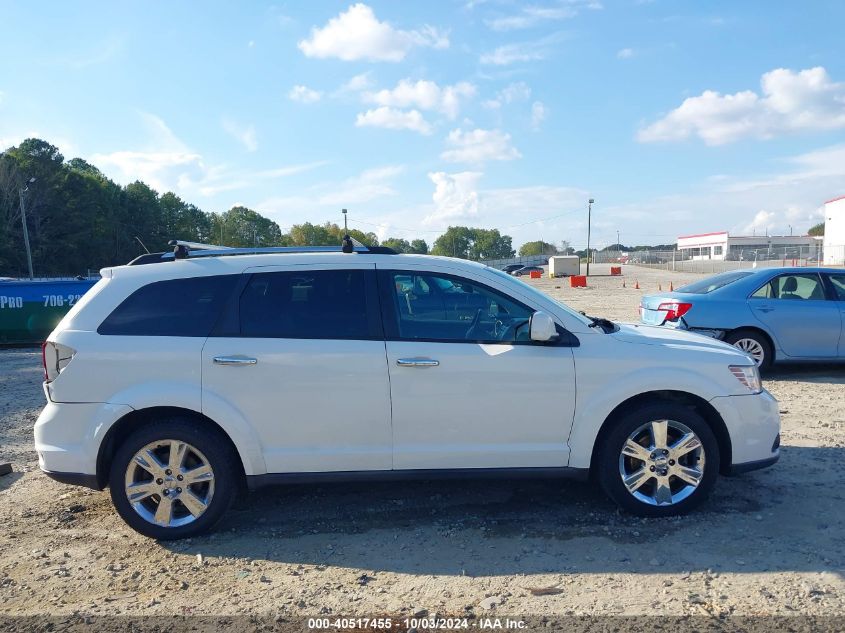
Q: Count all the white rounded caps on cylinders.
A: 0